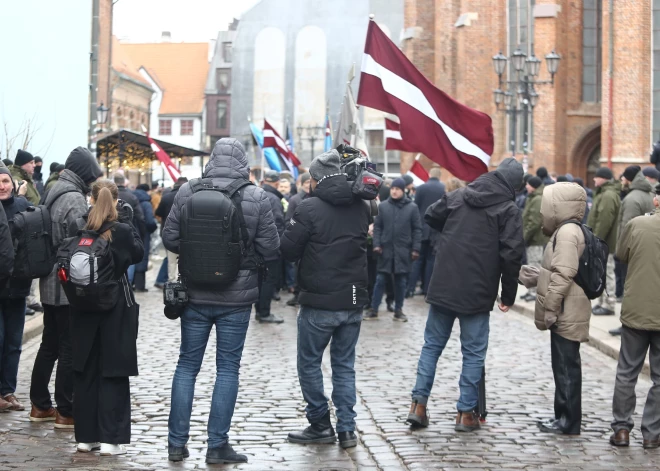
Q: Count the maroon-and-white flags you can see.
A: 5